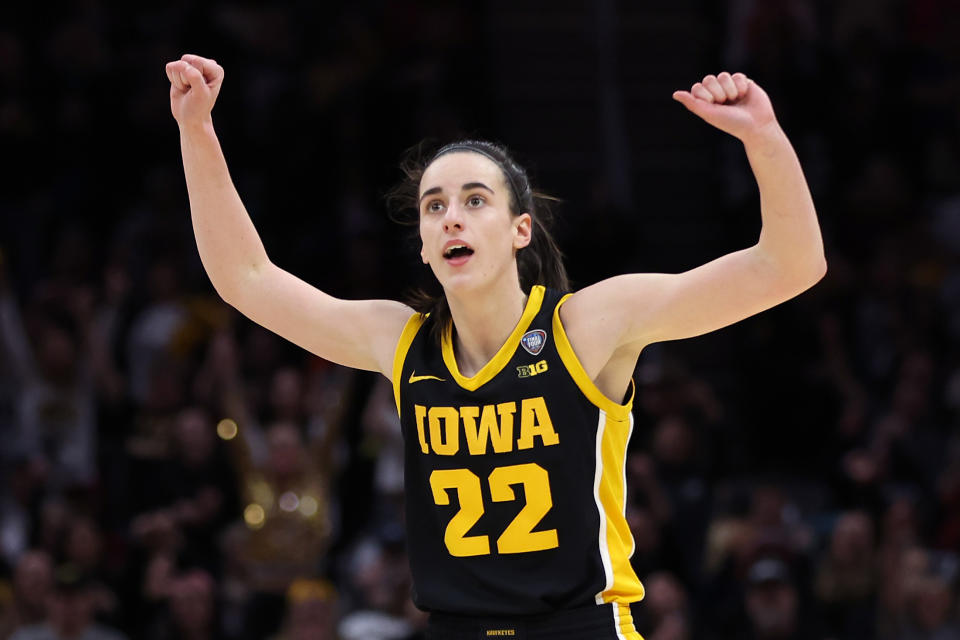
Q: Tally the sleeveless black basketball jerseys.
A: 1